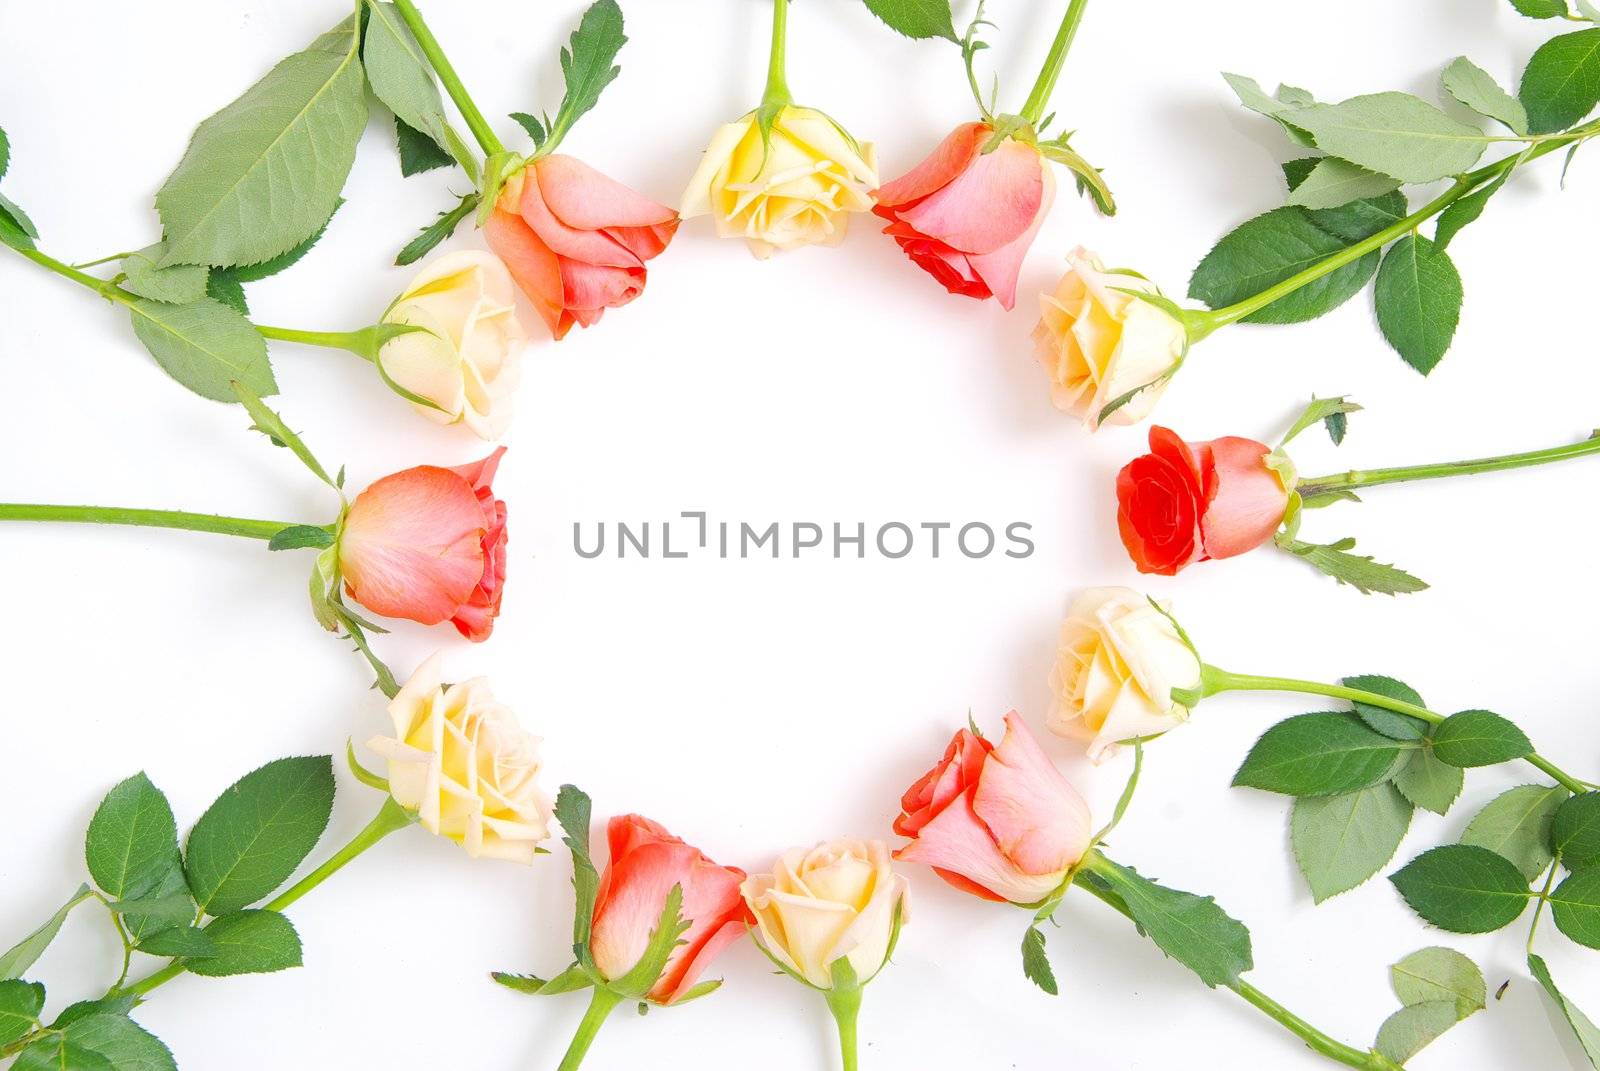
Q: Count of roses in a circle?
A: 12